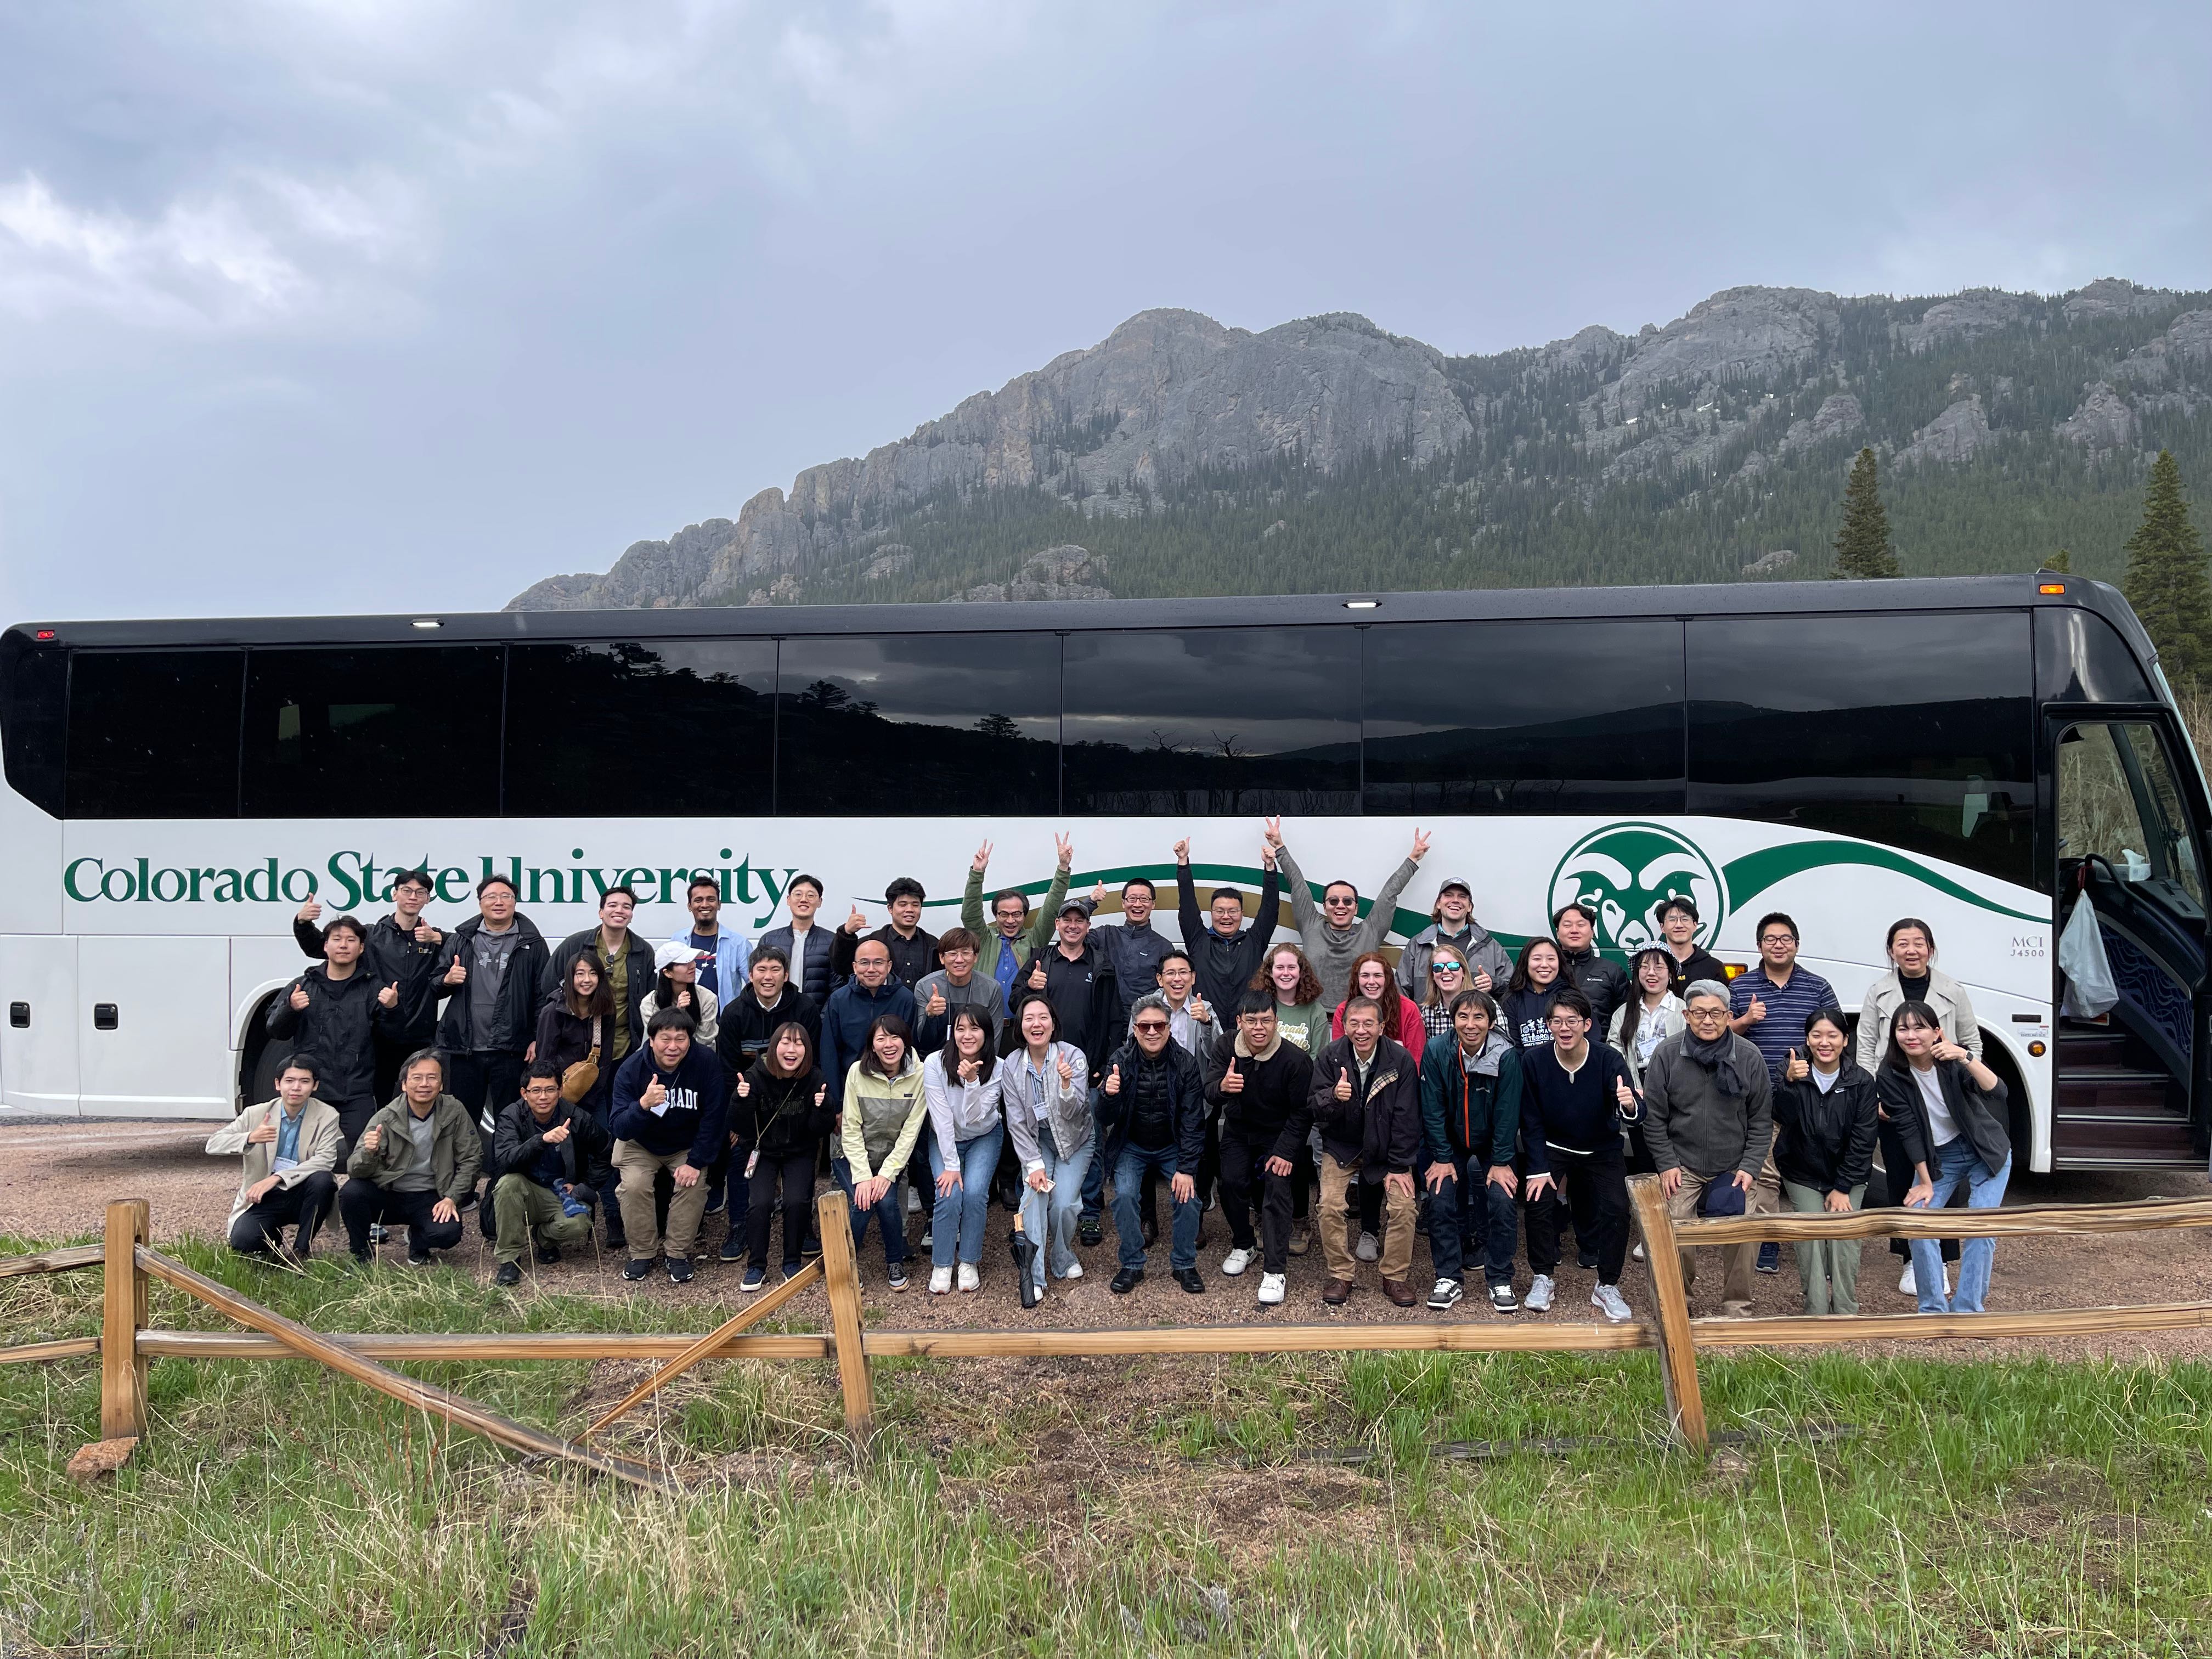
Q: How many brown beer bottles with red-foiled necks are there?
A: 0